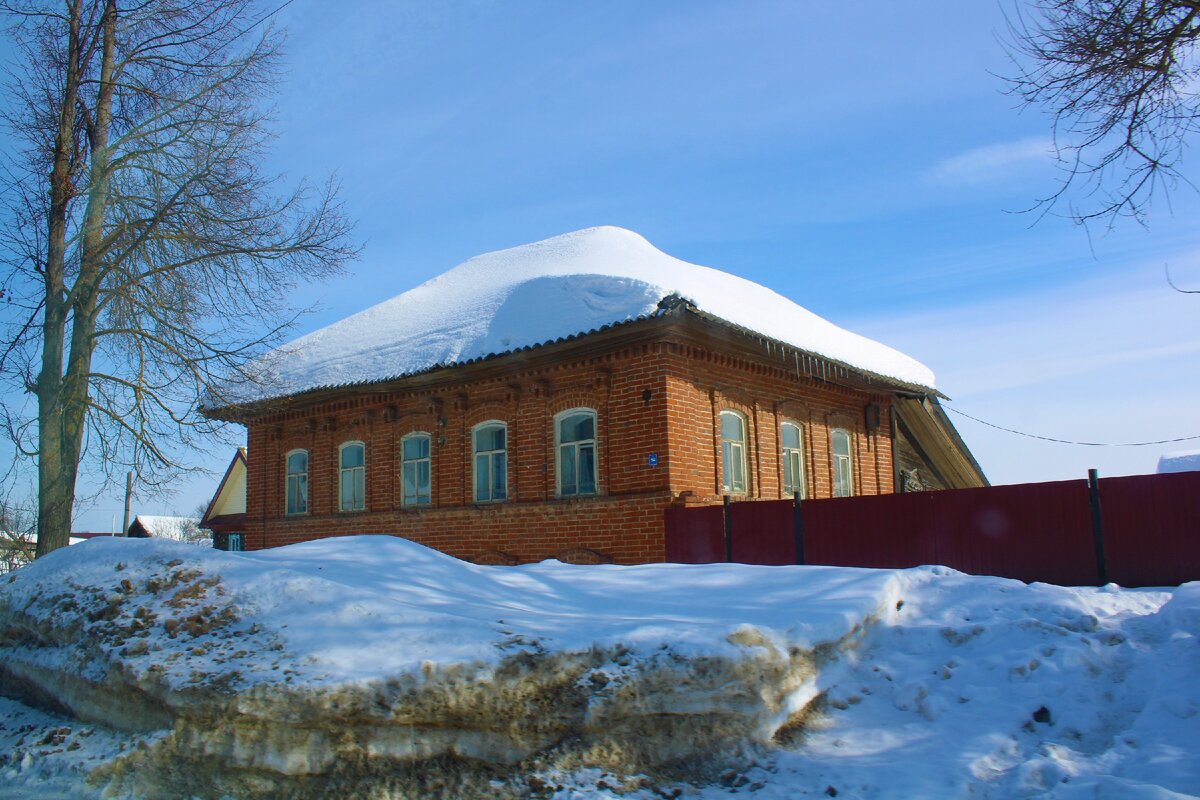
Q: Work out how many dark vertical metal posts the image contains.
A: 3